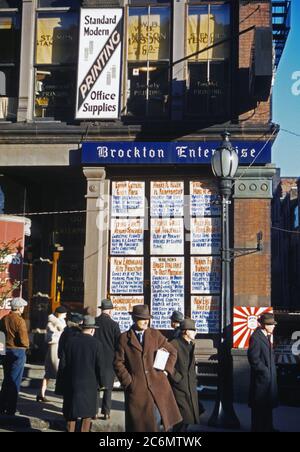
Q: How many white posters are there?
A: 11